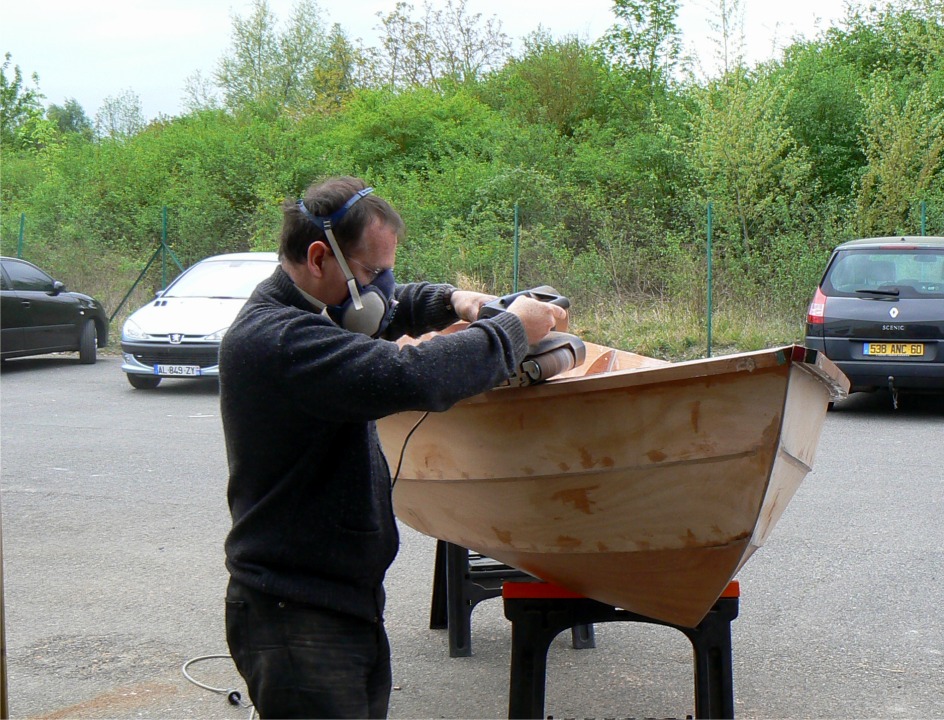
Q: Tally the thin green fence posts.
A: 5